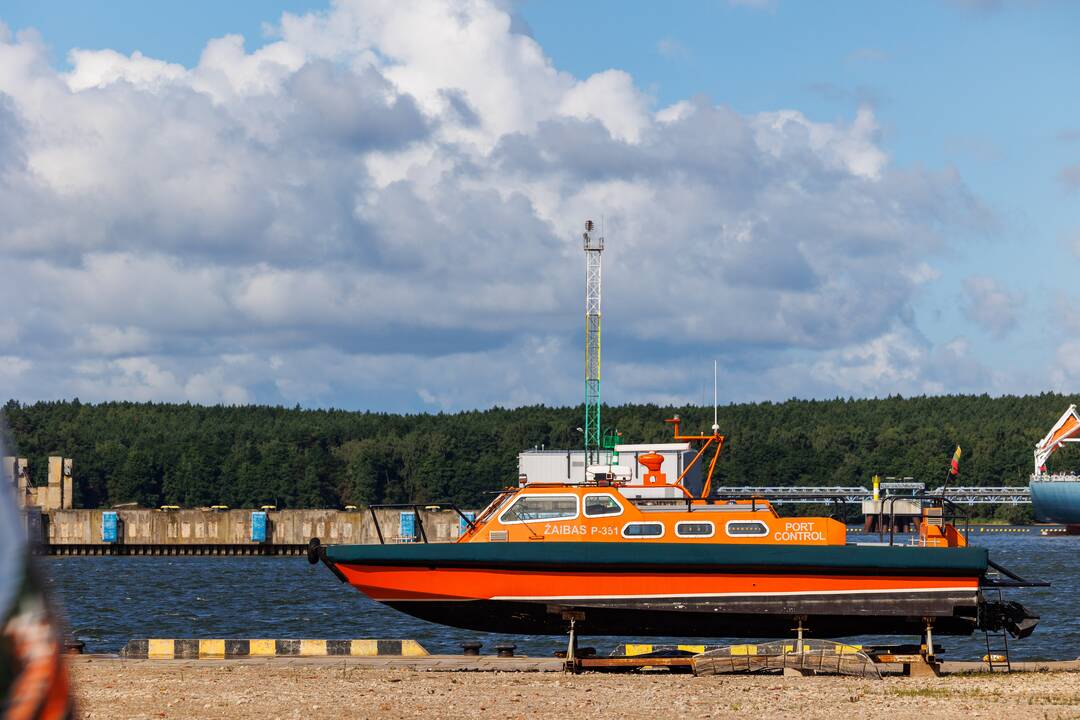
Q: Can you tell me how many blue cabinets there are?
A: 4